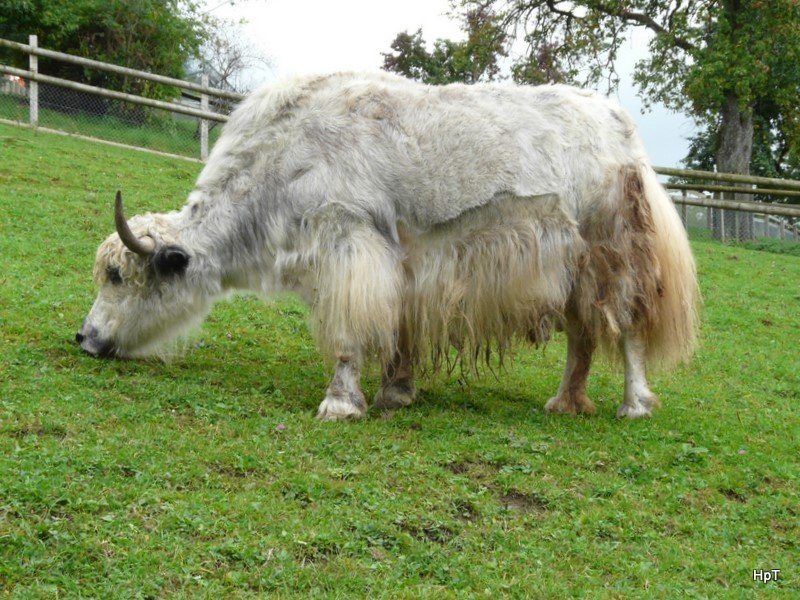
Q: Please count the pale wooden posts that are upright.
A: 2